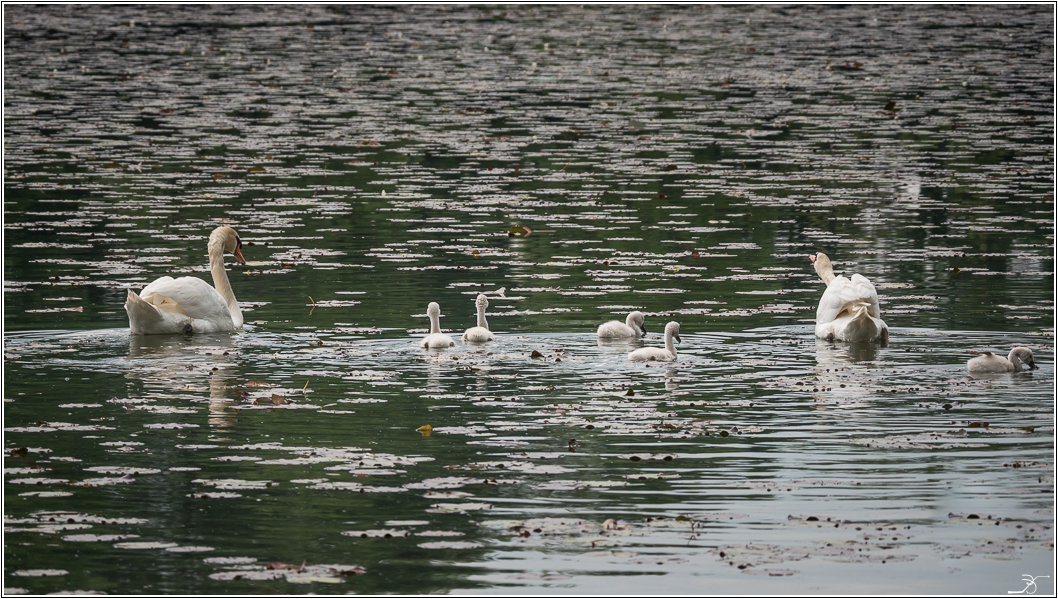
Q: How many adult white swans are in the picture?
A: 2